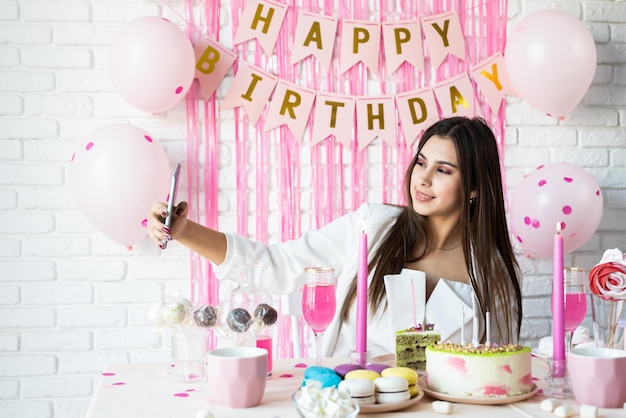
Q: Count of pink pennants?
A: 13